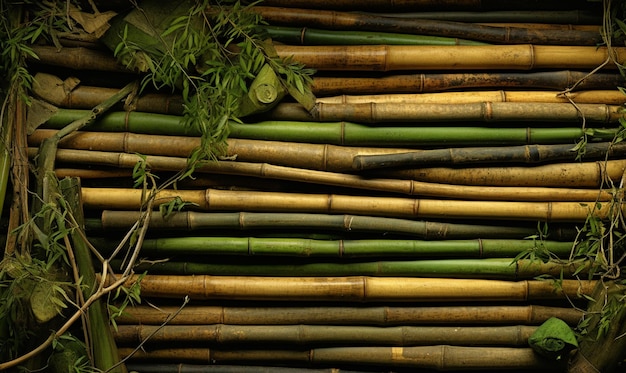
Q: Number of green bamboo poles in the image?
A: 4